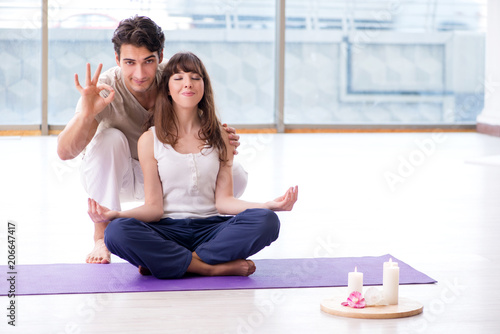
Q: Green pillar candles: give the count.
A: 0